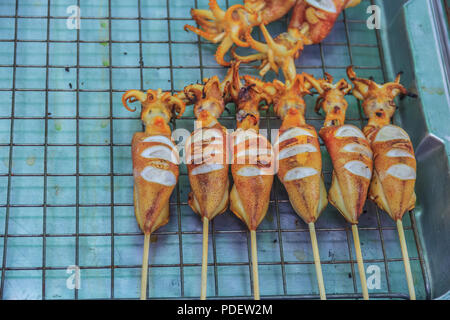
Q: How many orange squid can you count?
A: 8